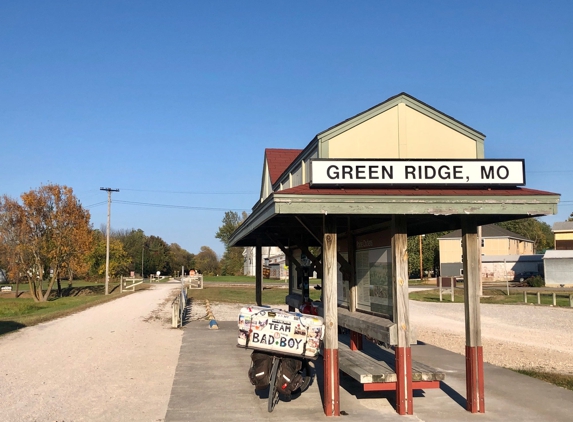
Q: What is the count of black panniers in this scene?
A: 2